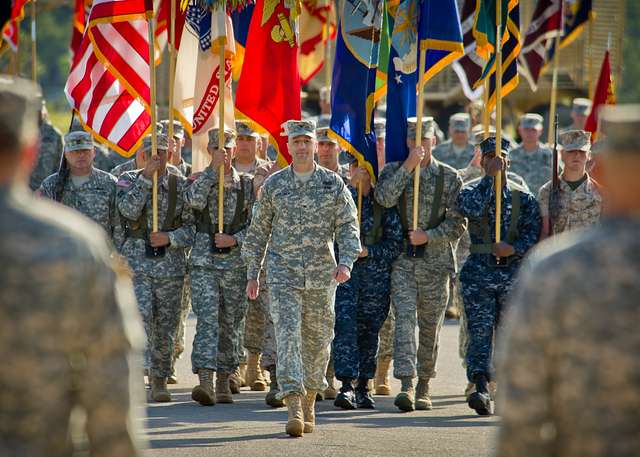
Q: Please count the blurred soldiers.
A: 2